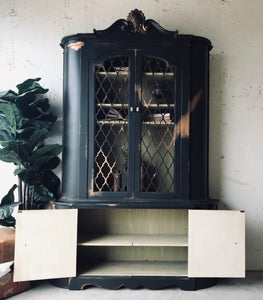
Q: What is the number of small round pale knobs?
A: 2